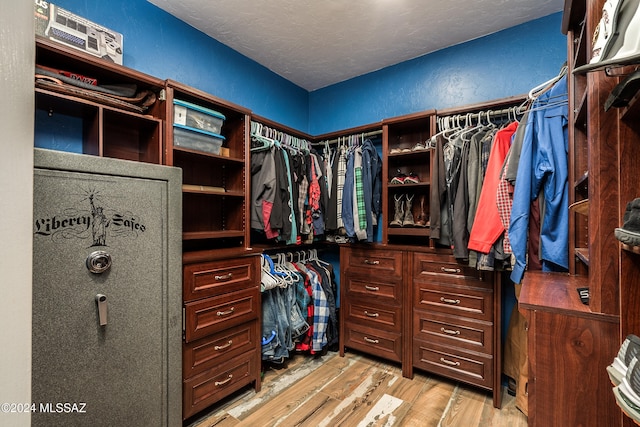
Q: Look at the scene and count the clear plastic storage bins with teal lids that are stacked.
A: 2